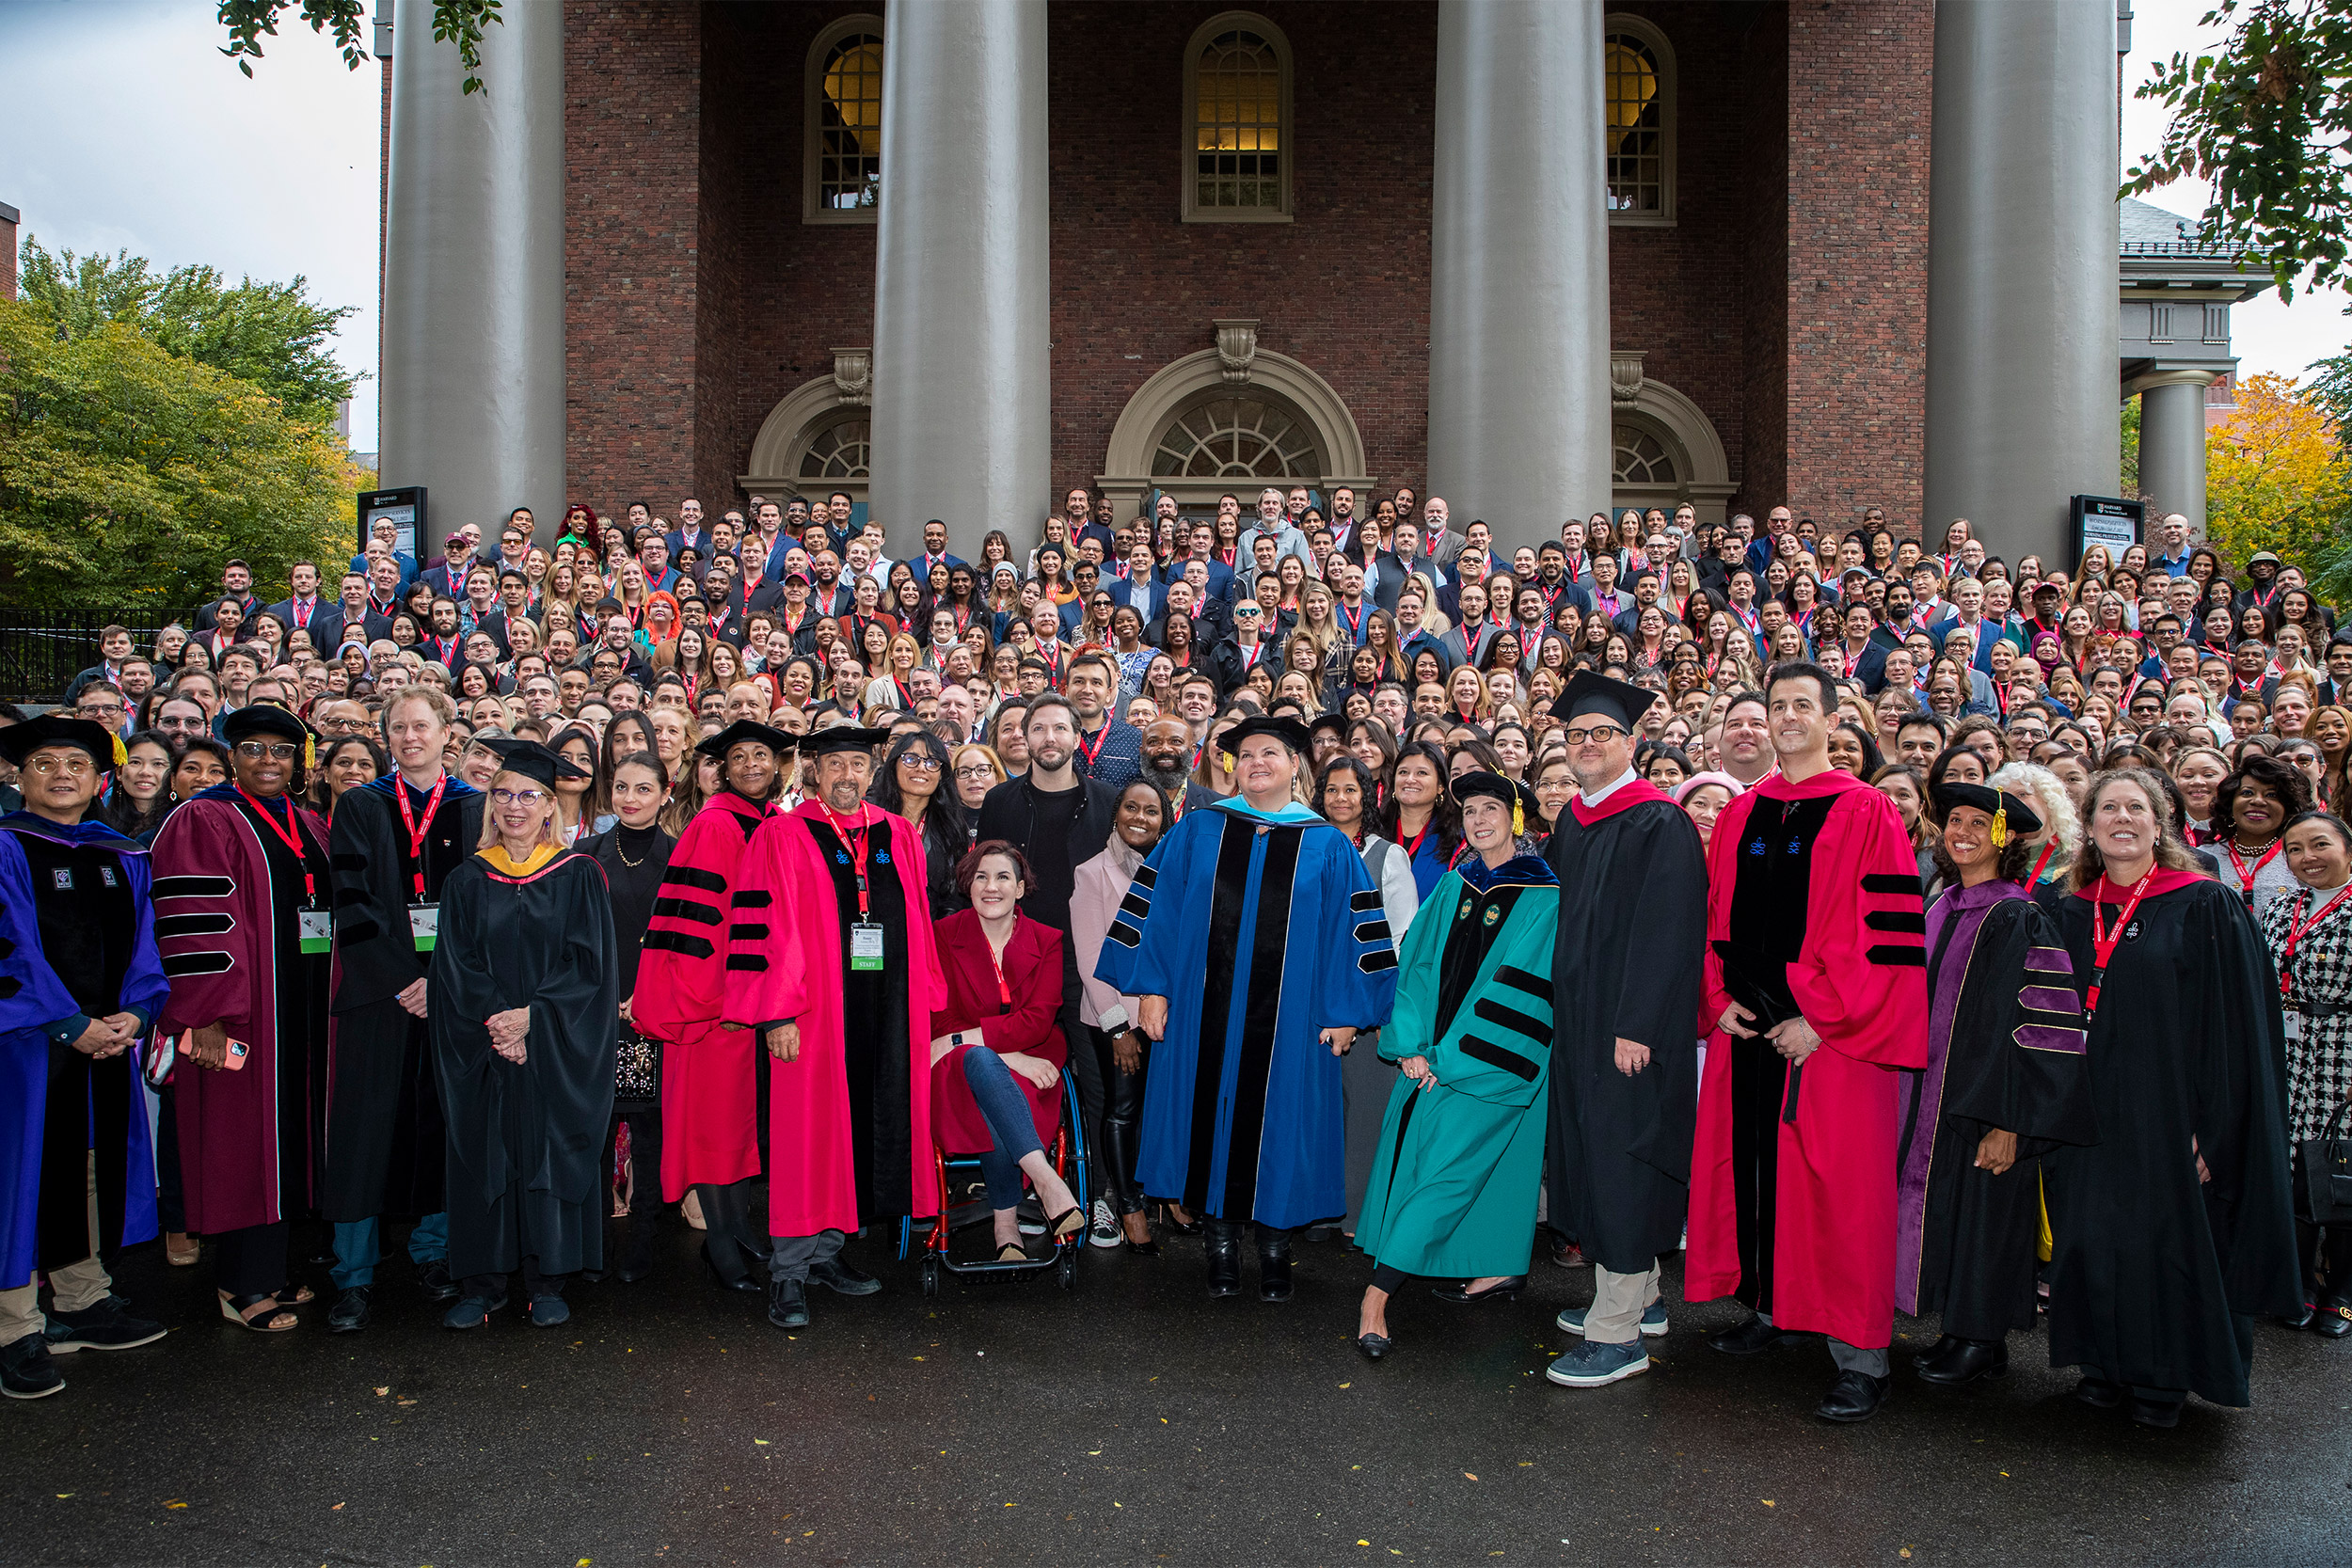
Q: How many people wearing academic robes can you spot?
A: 12